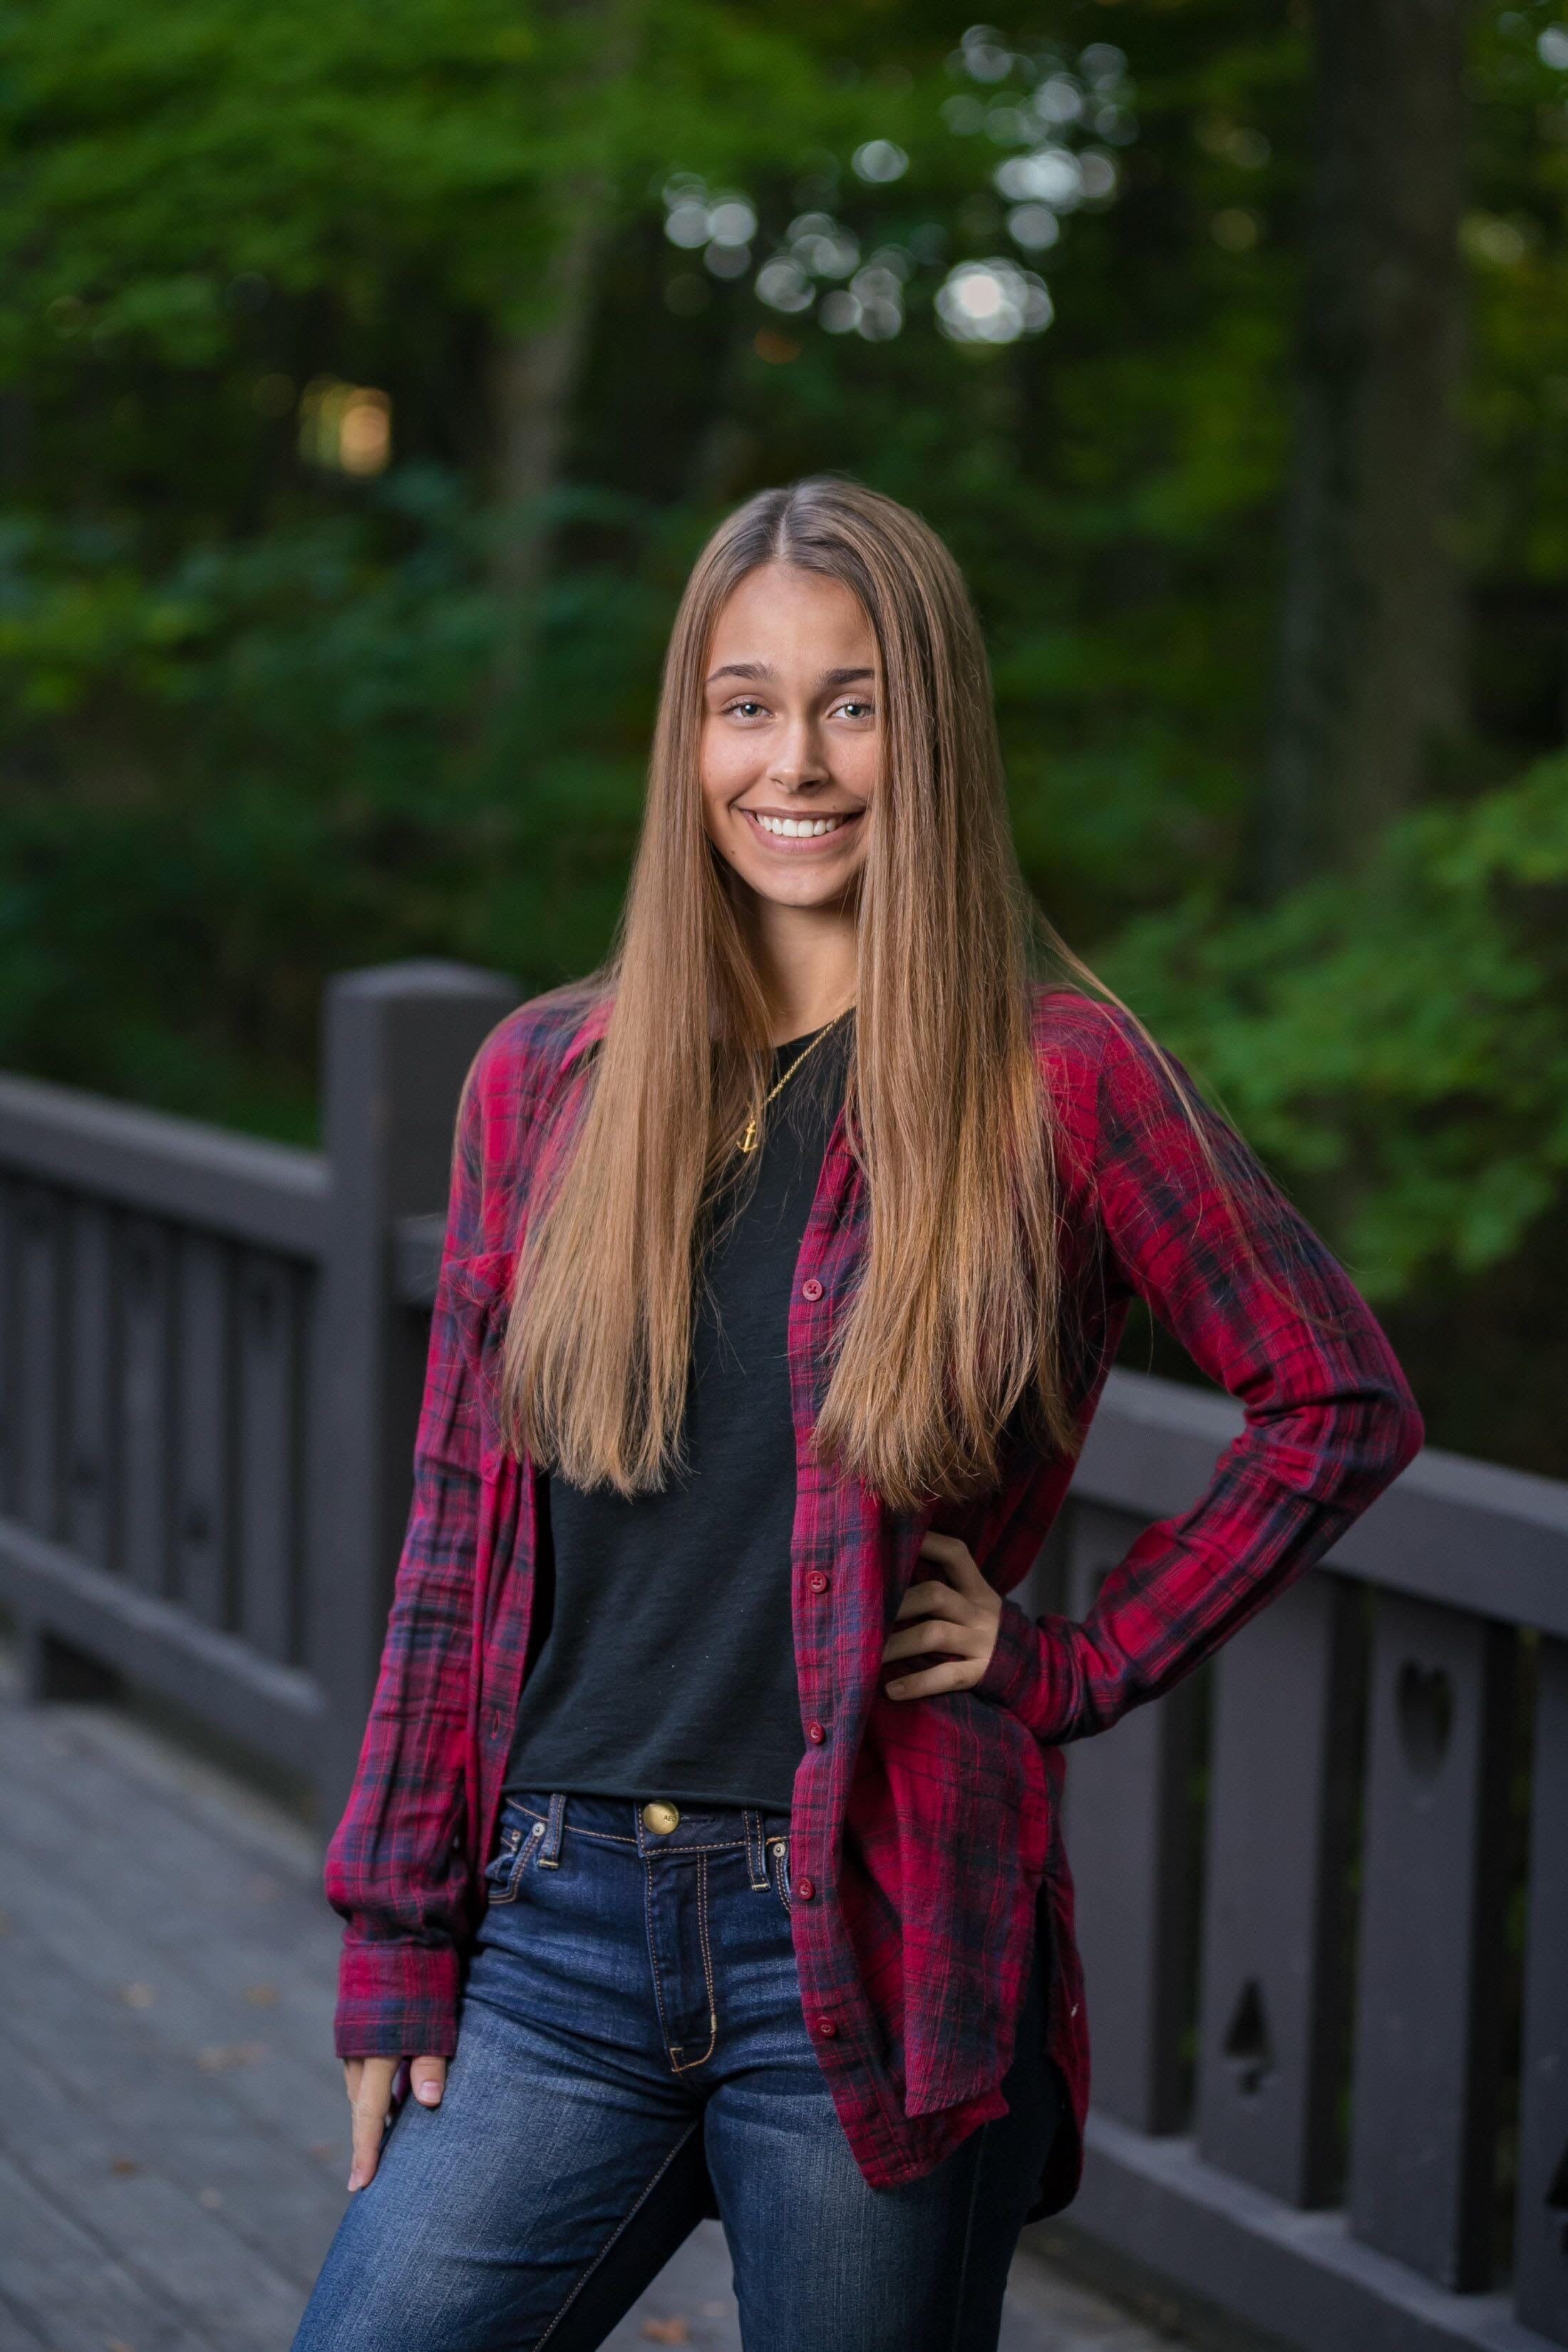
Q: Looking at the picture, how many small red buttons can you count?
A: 5